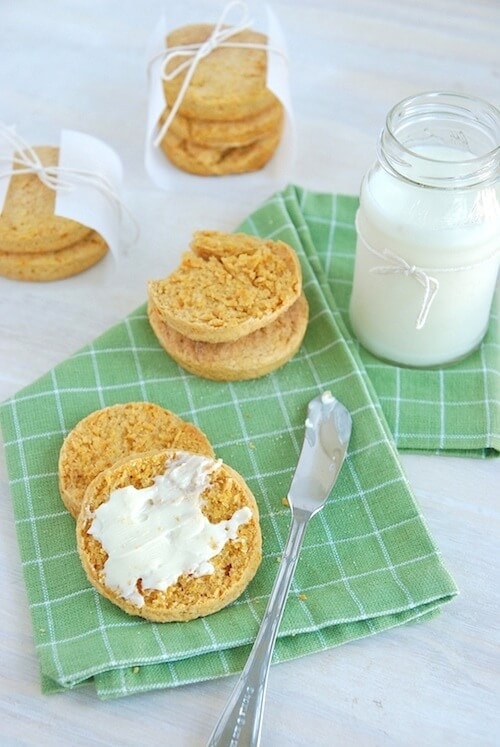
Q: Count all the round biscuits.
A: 9